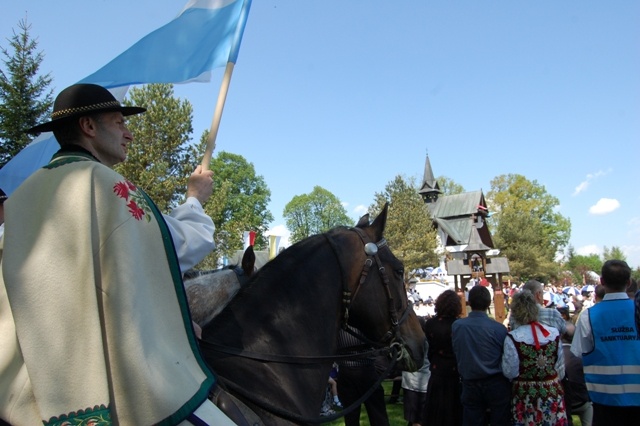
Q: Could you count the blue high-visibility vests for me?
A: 1